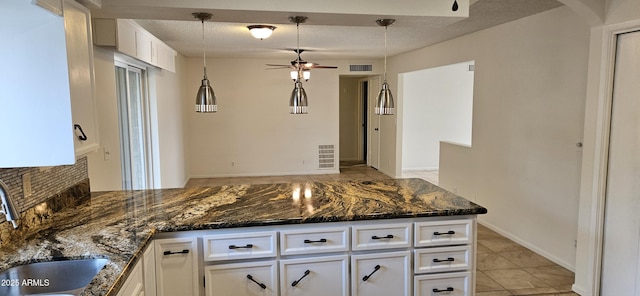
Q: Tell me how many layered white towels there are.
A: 0